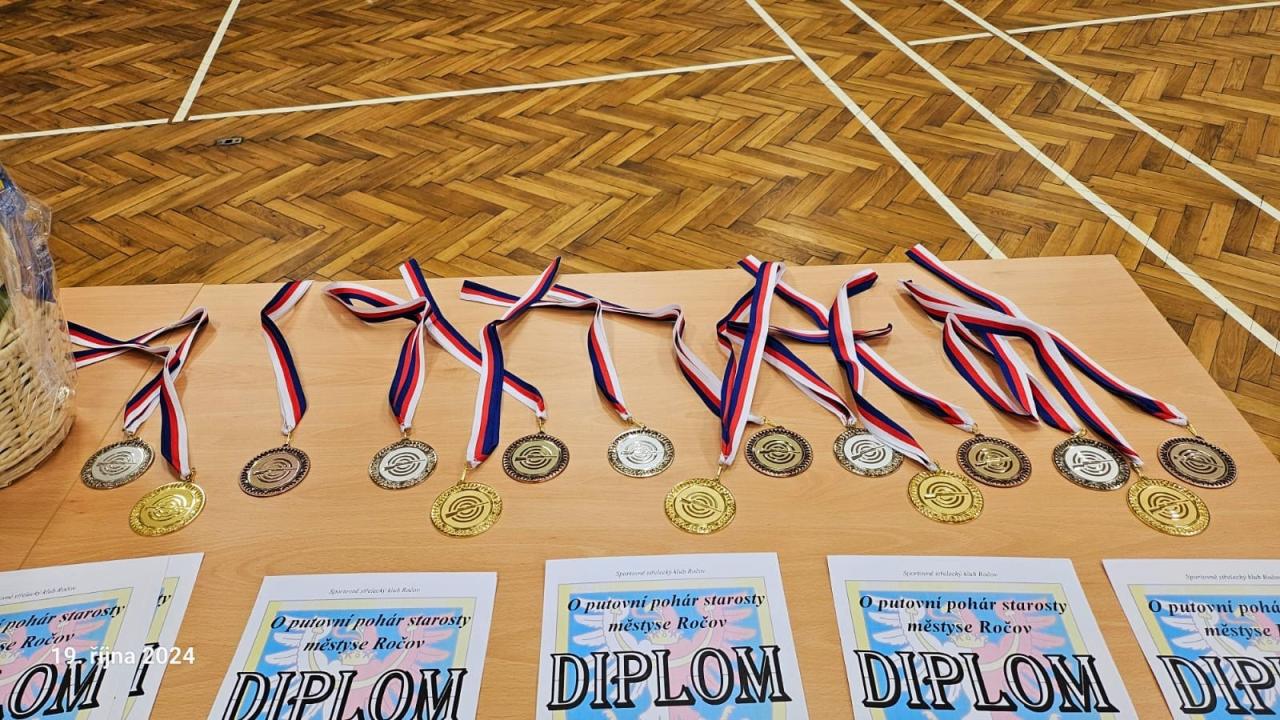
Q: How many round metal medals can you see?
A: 15